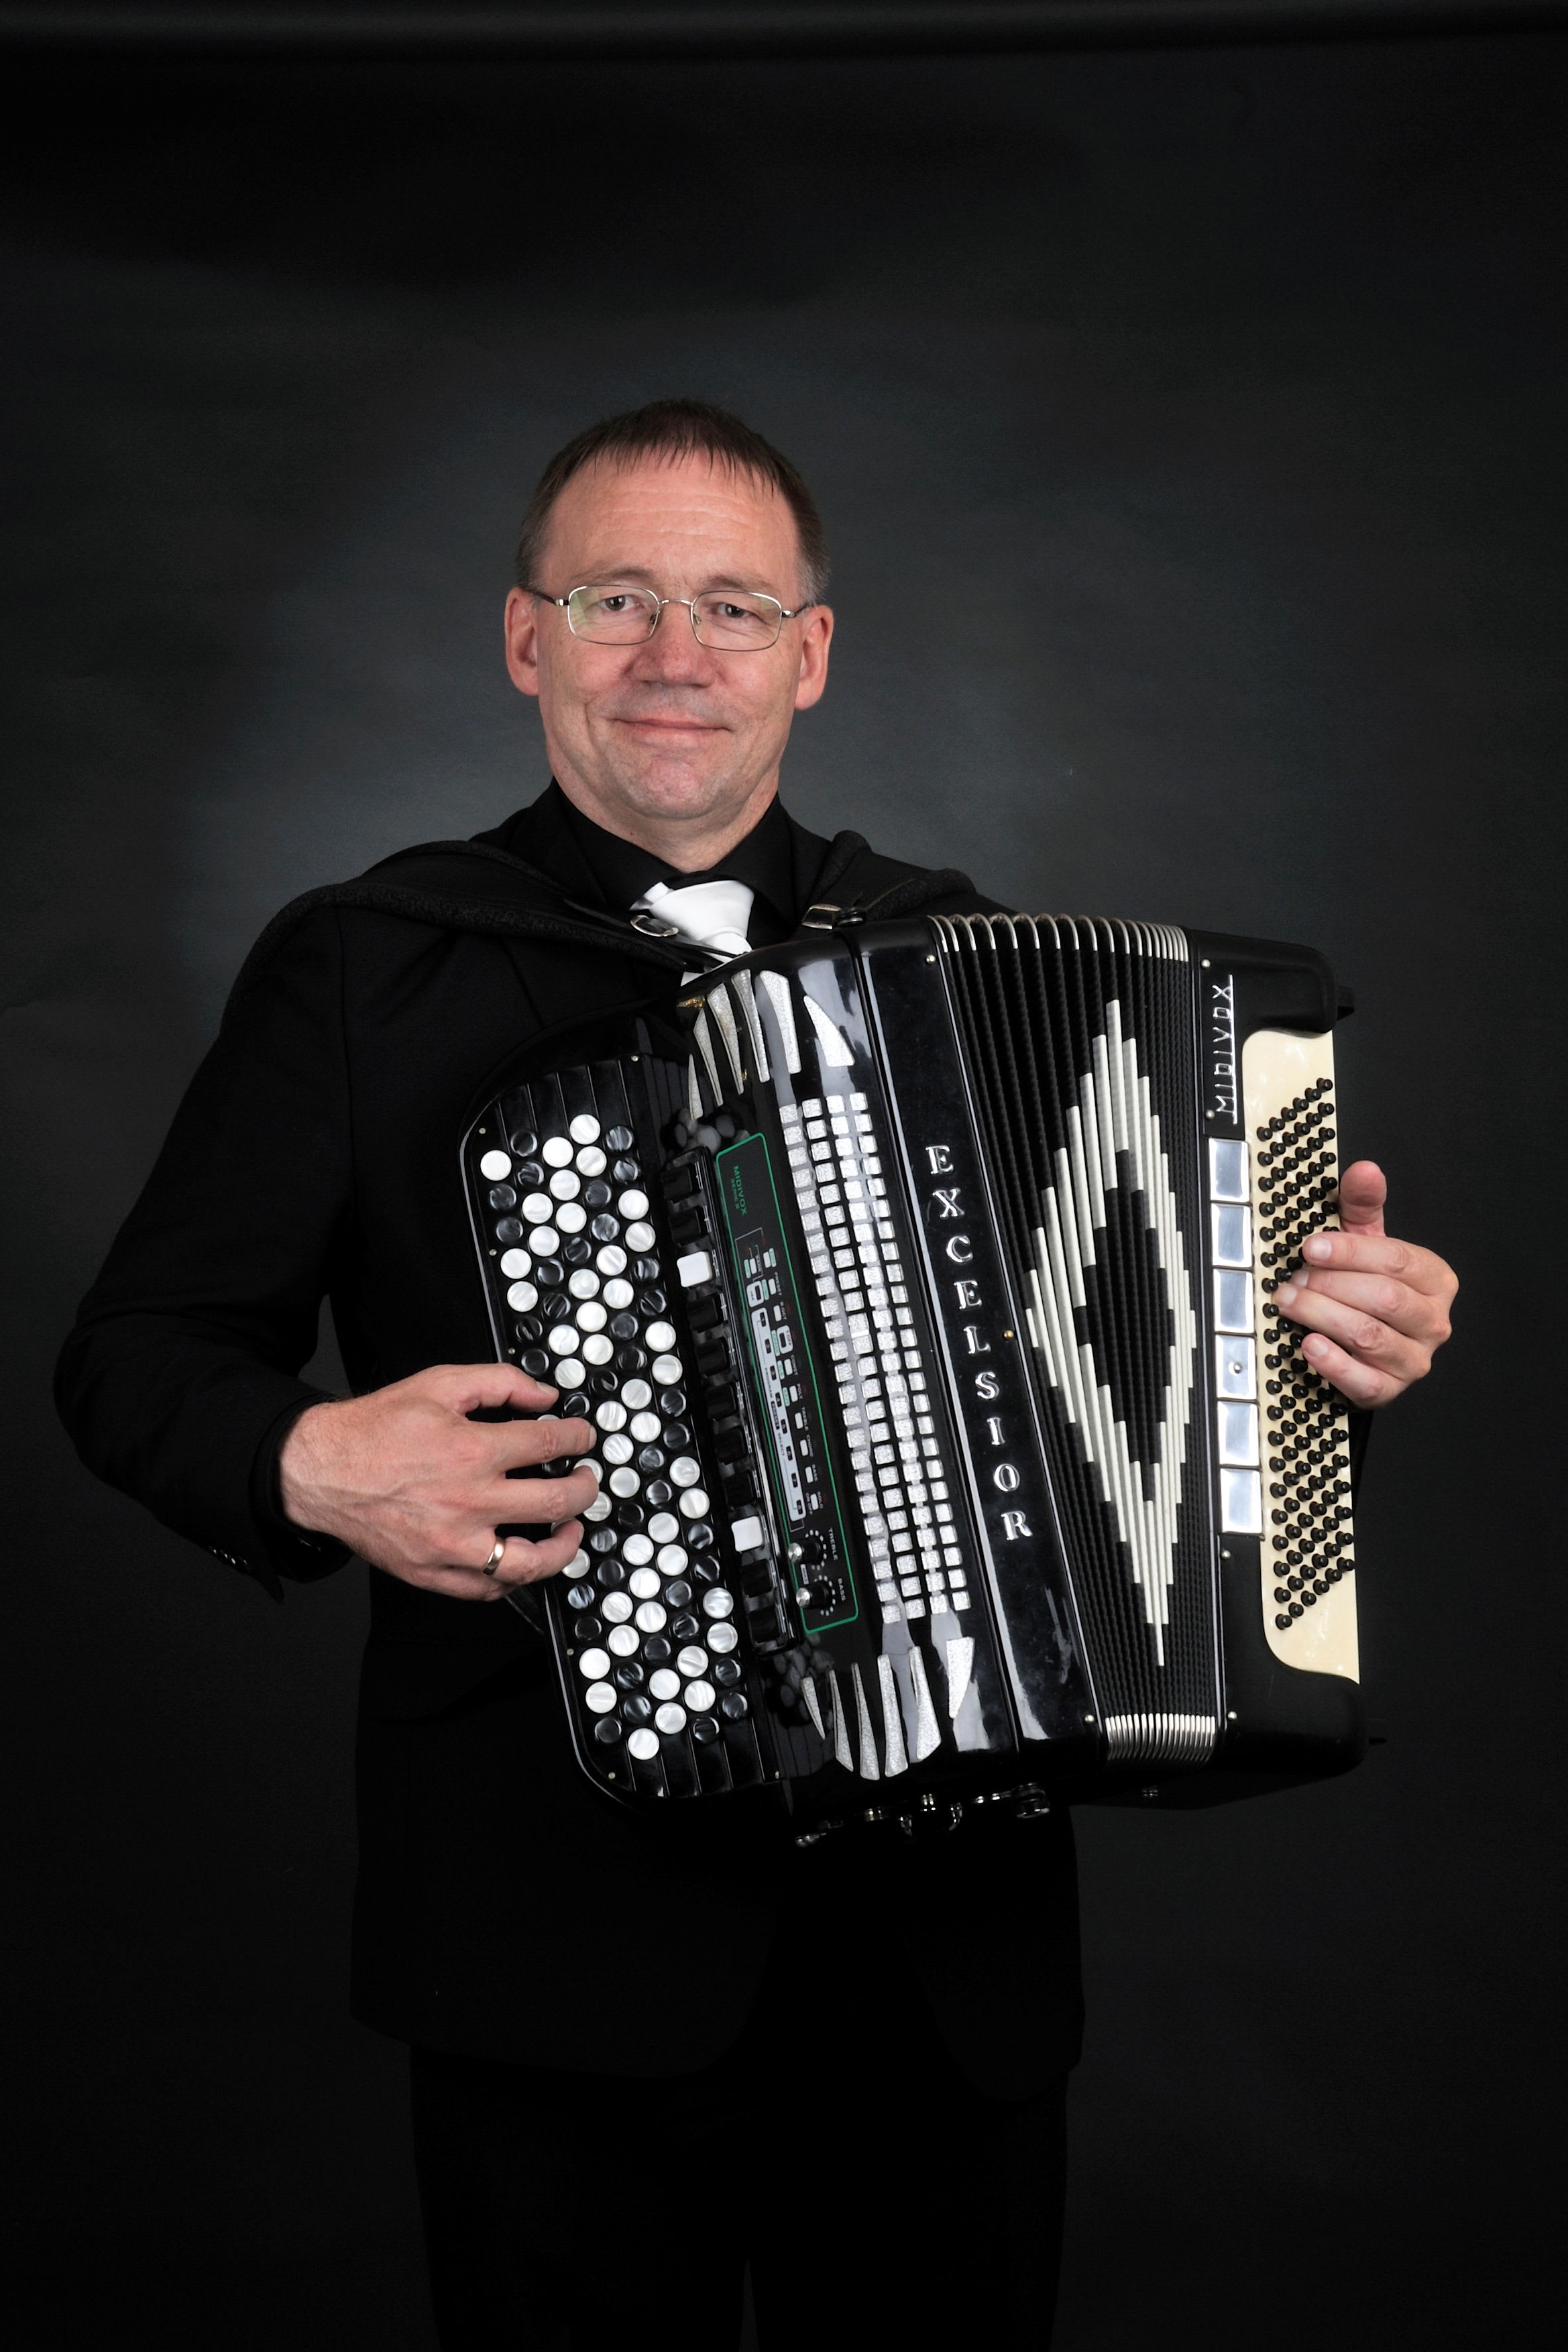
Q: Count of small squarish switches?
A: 11